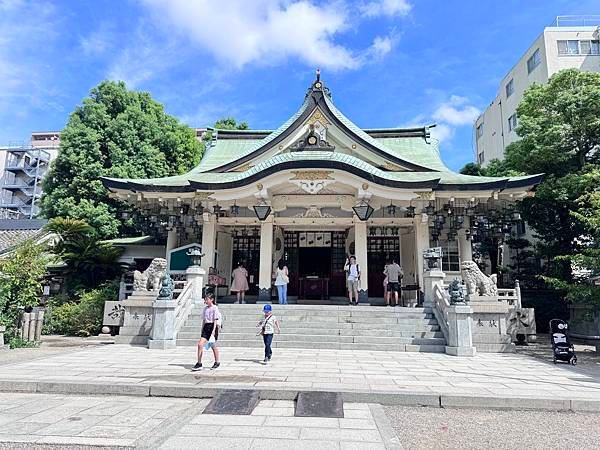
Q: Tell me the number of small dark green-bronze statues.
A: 2